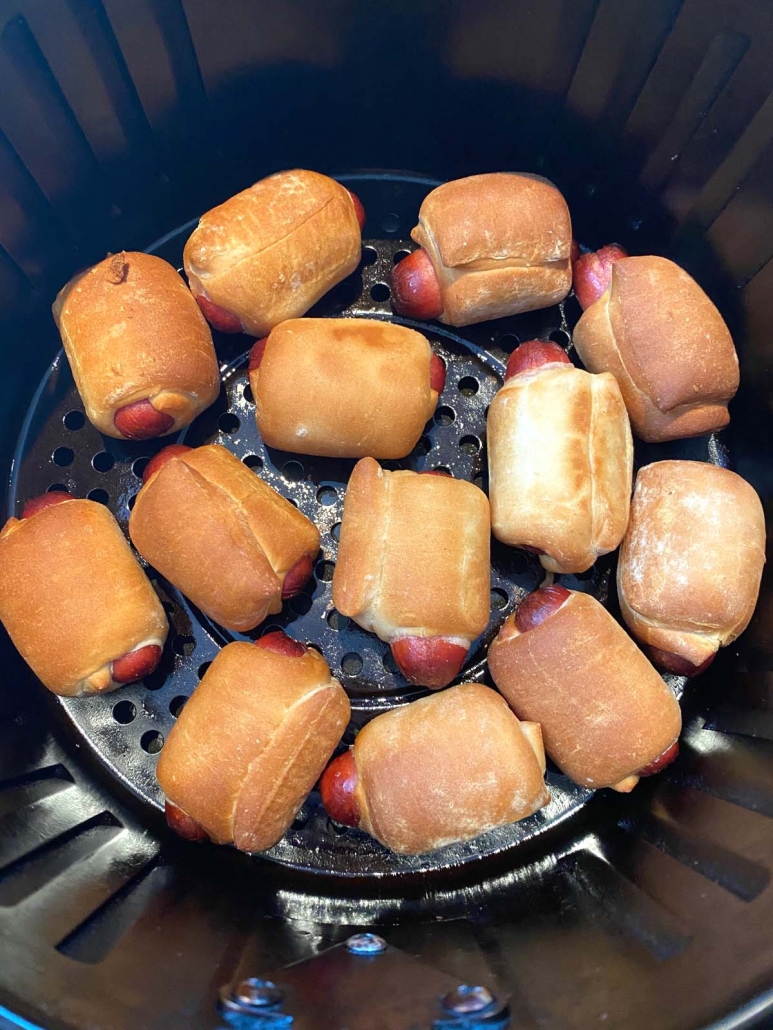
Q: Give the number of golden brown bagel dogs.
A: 13